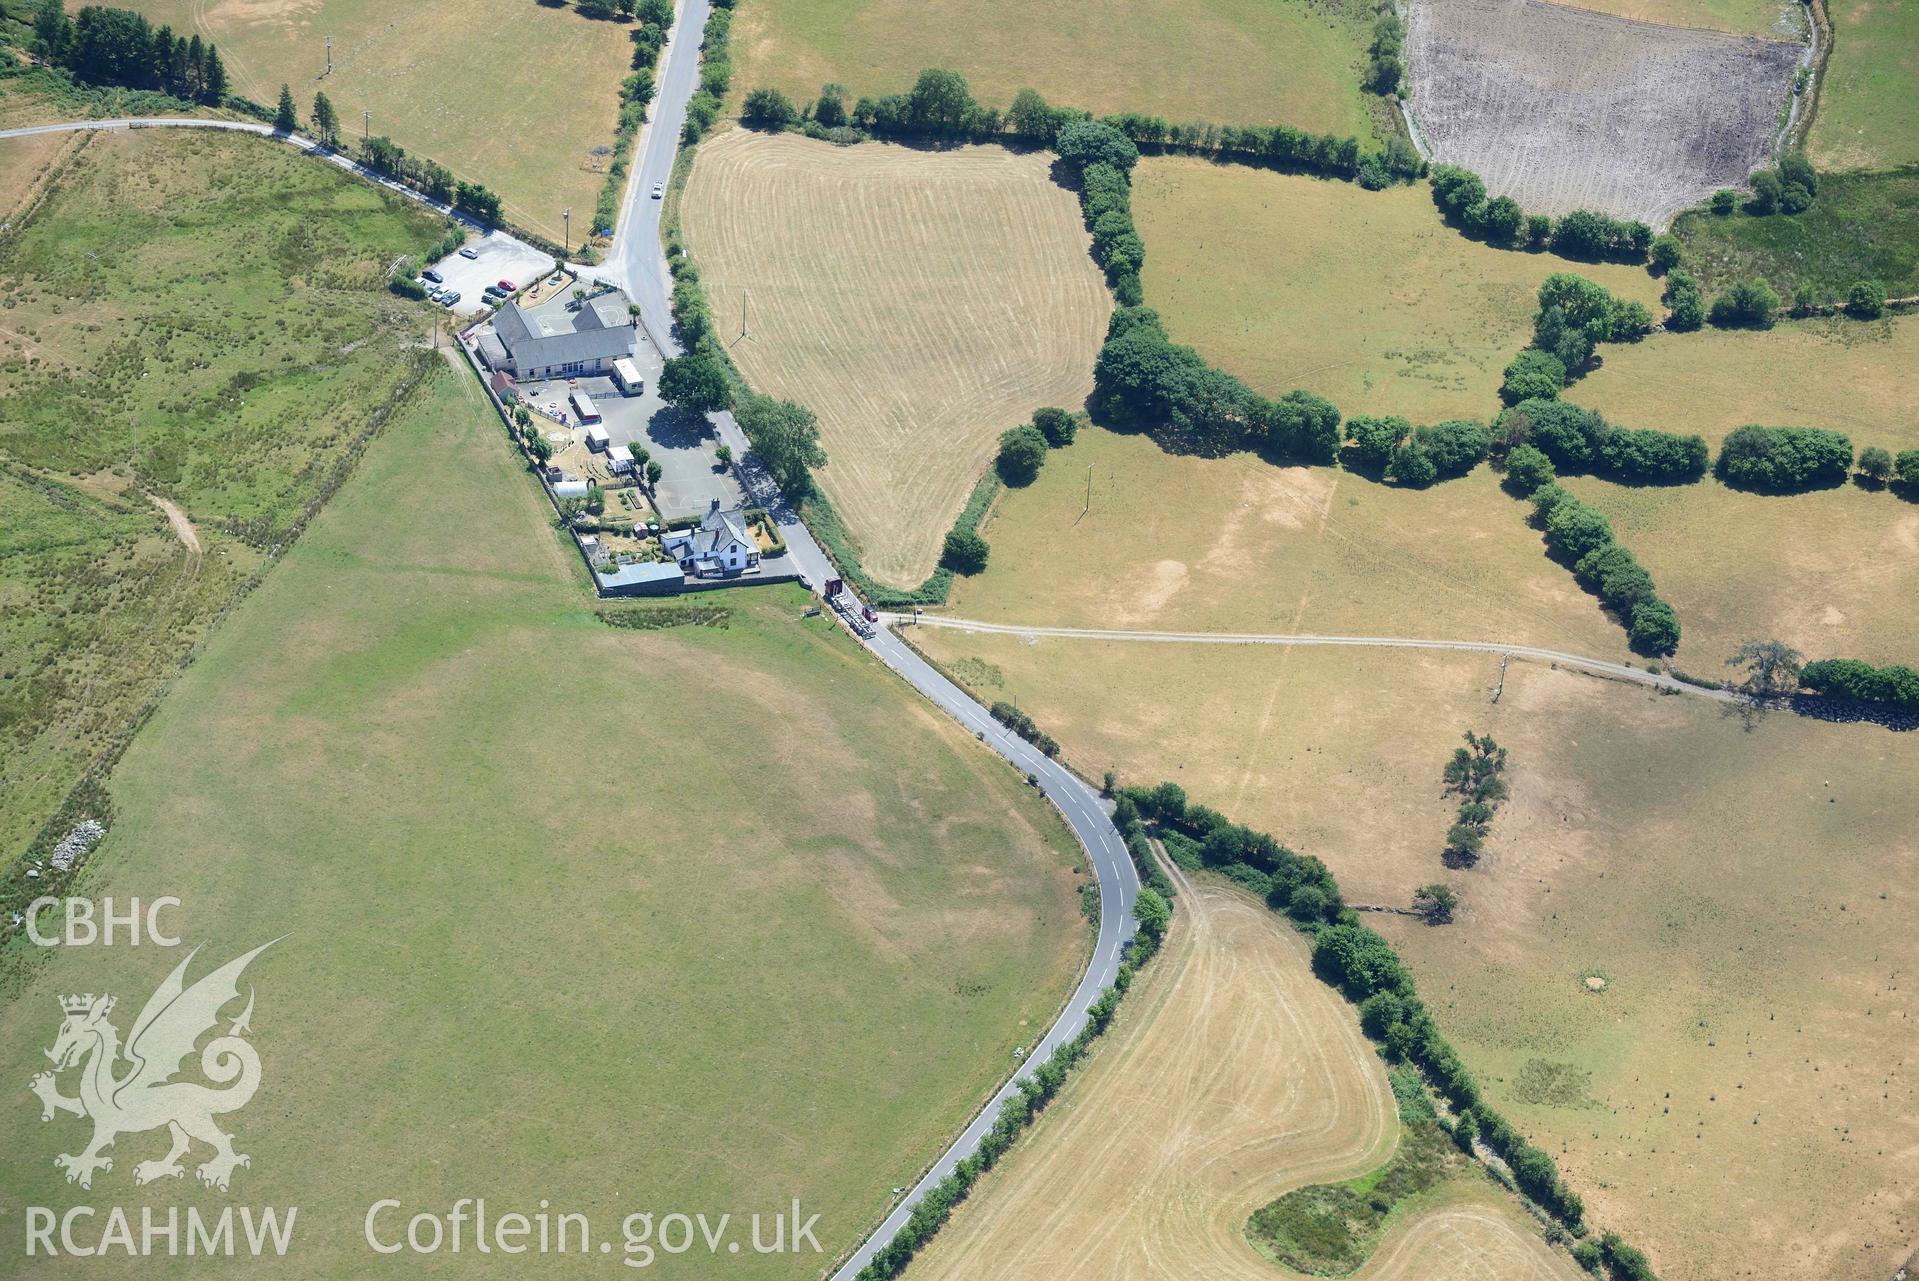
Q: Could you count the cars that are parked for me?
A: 9